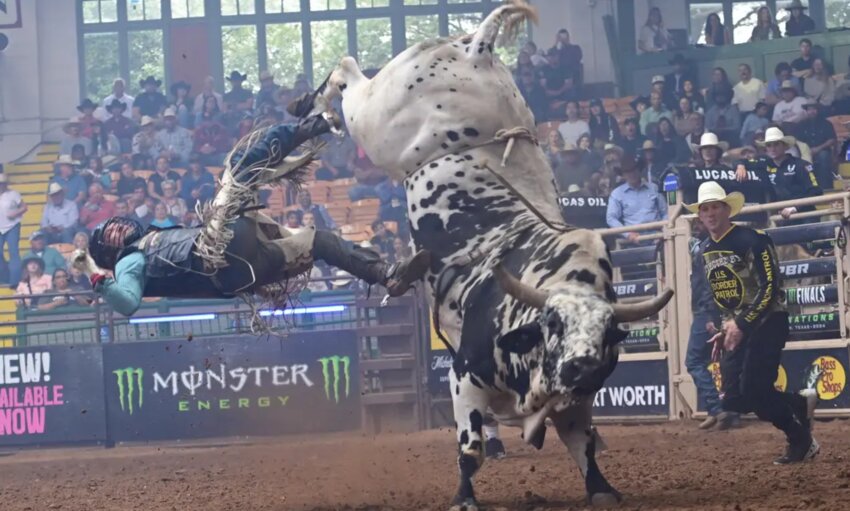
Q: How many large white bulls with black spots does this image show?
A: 1